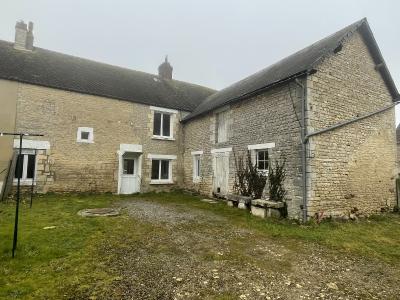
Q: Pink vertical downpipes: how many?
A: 0